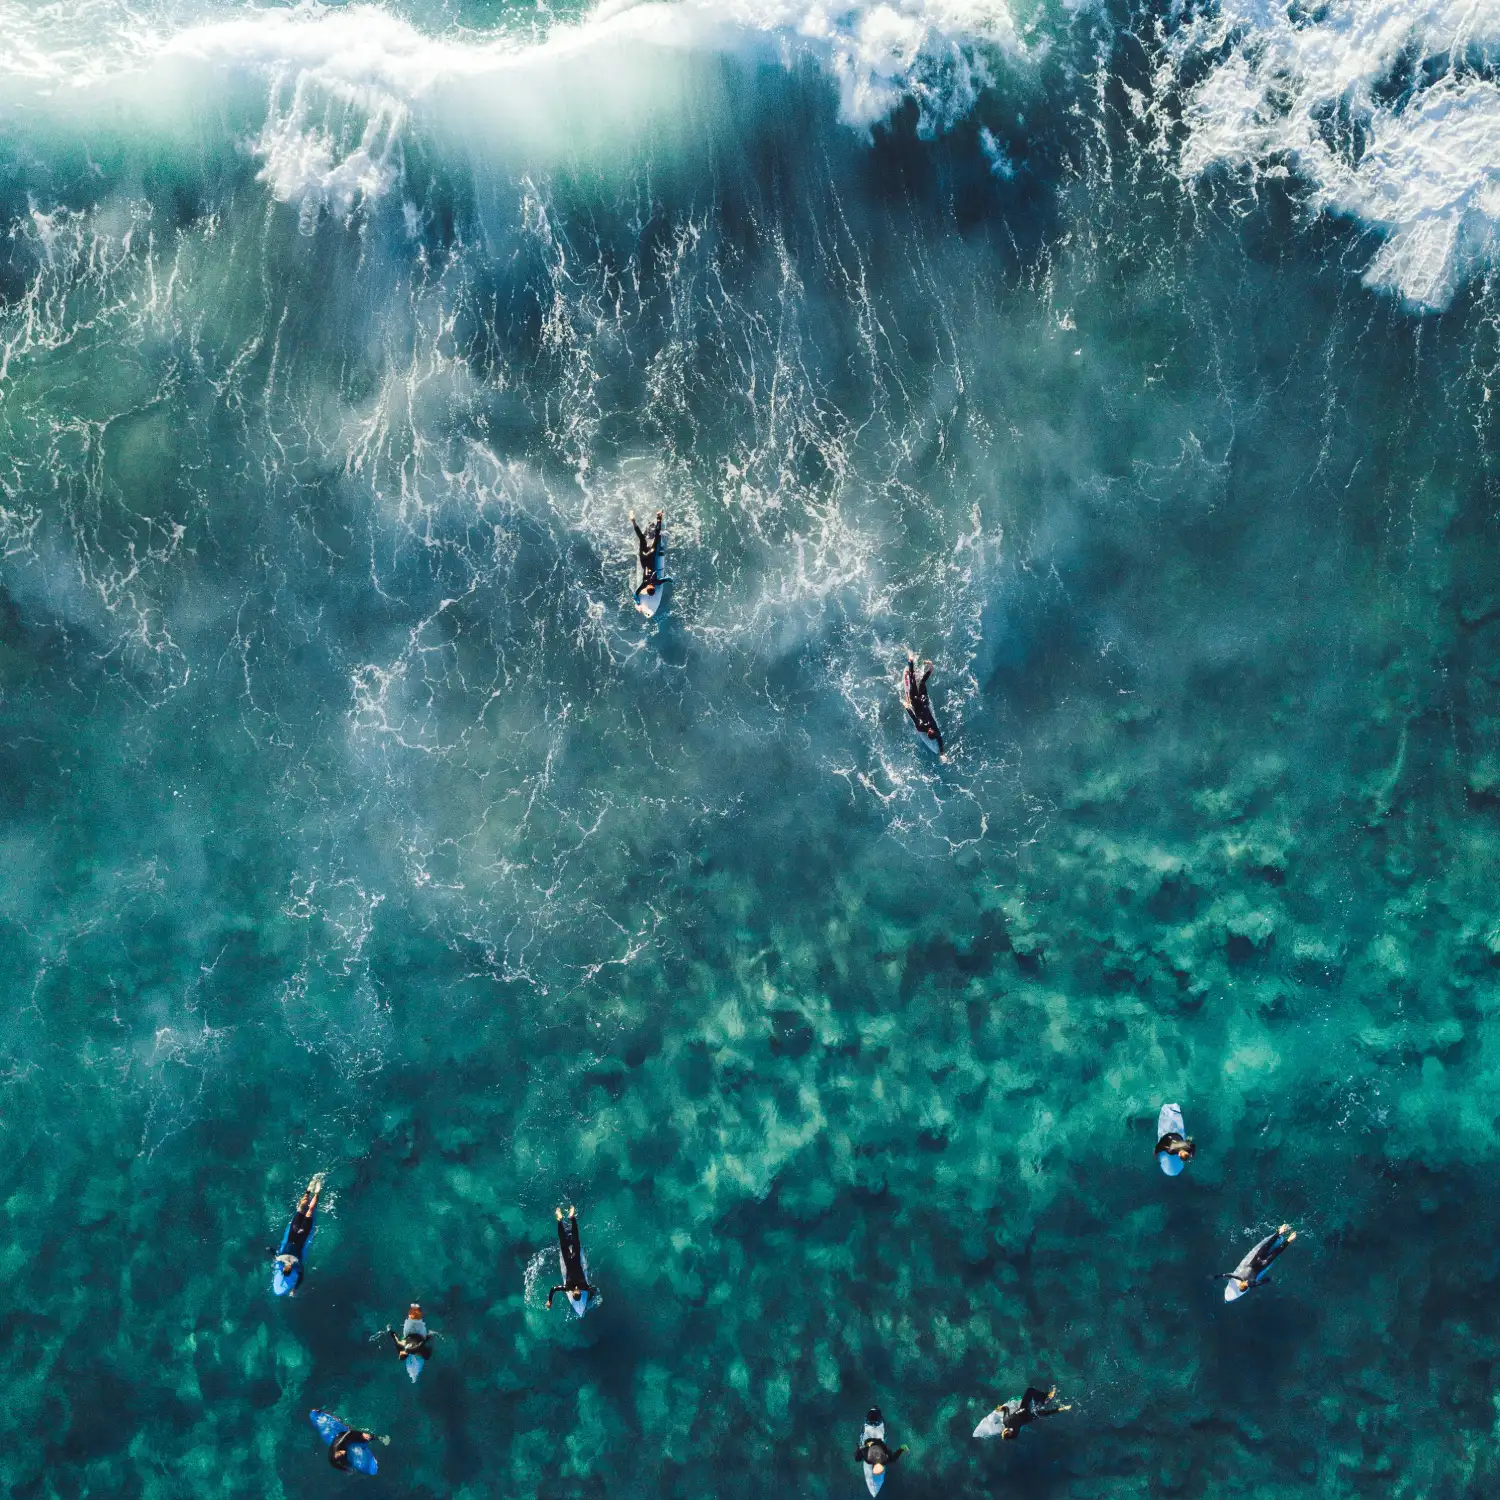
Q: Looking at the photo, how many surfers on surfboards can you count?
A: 10